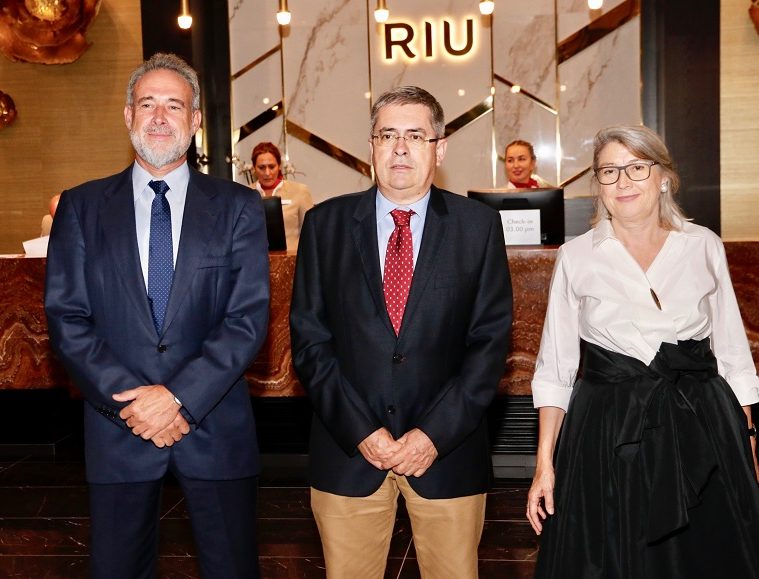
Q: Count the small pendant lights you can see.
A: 5